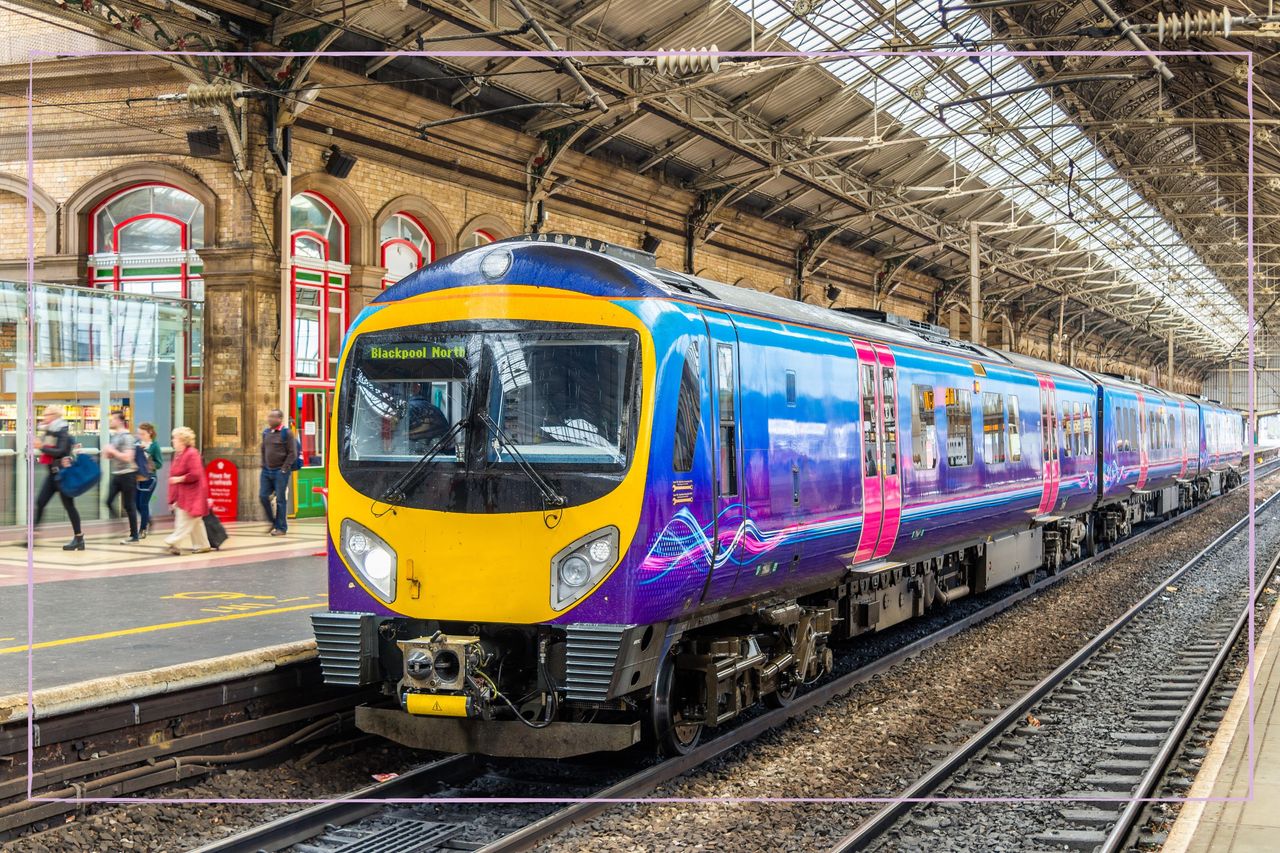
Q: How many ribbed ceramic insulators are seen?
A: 3